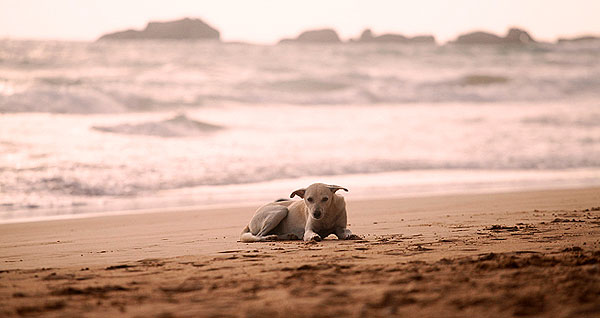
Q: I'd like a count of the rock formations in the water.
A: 5